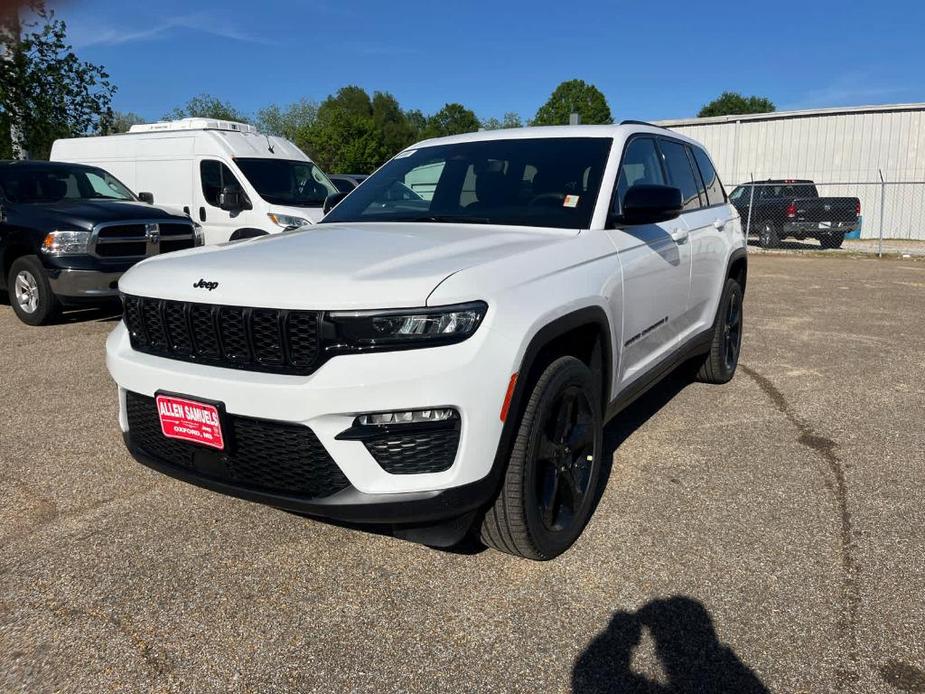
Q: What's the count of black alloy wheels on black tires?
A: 2